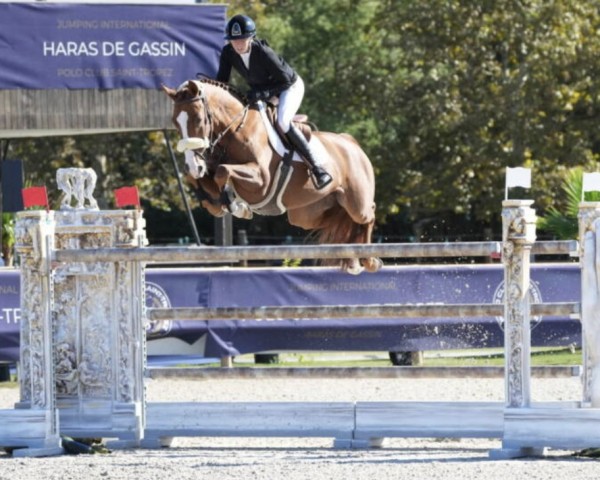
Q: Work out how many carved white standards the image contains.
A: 4